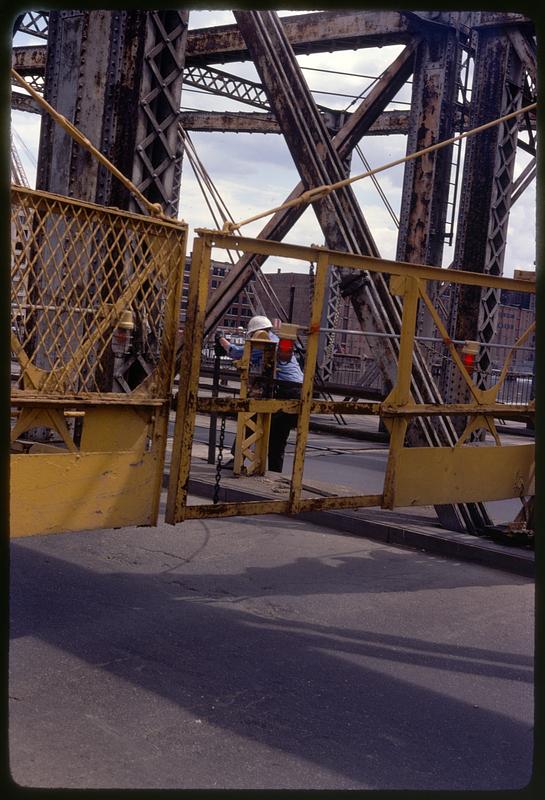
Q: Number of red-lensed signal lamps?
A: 2